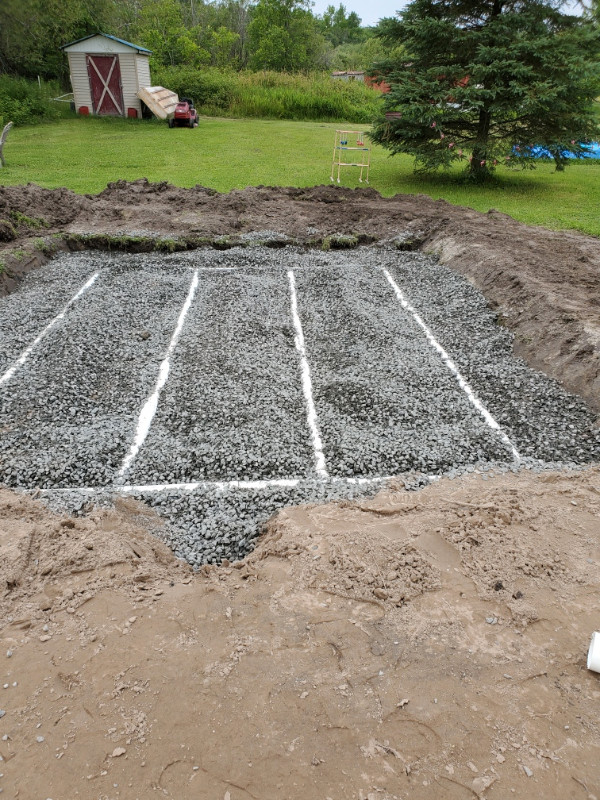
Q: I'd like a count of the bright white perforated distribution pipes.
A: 4